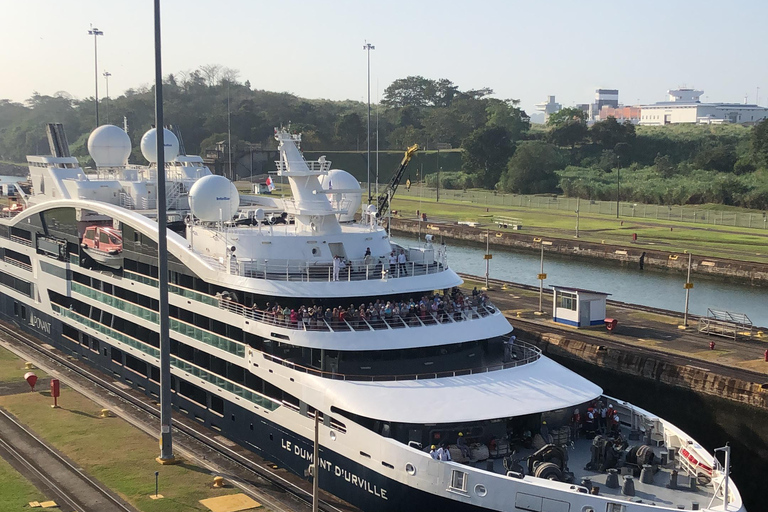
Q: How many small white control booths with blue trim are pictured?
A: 1